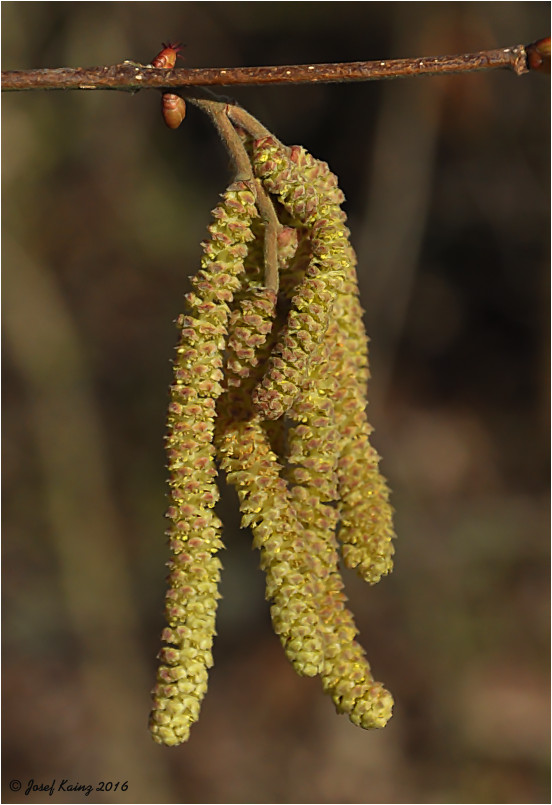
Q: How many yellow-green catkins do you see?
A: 5